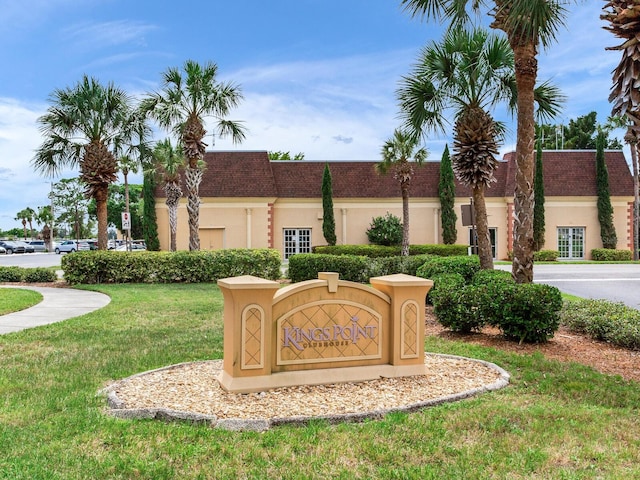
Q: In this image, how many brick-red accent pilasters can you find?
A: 3